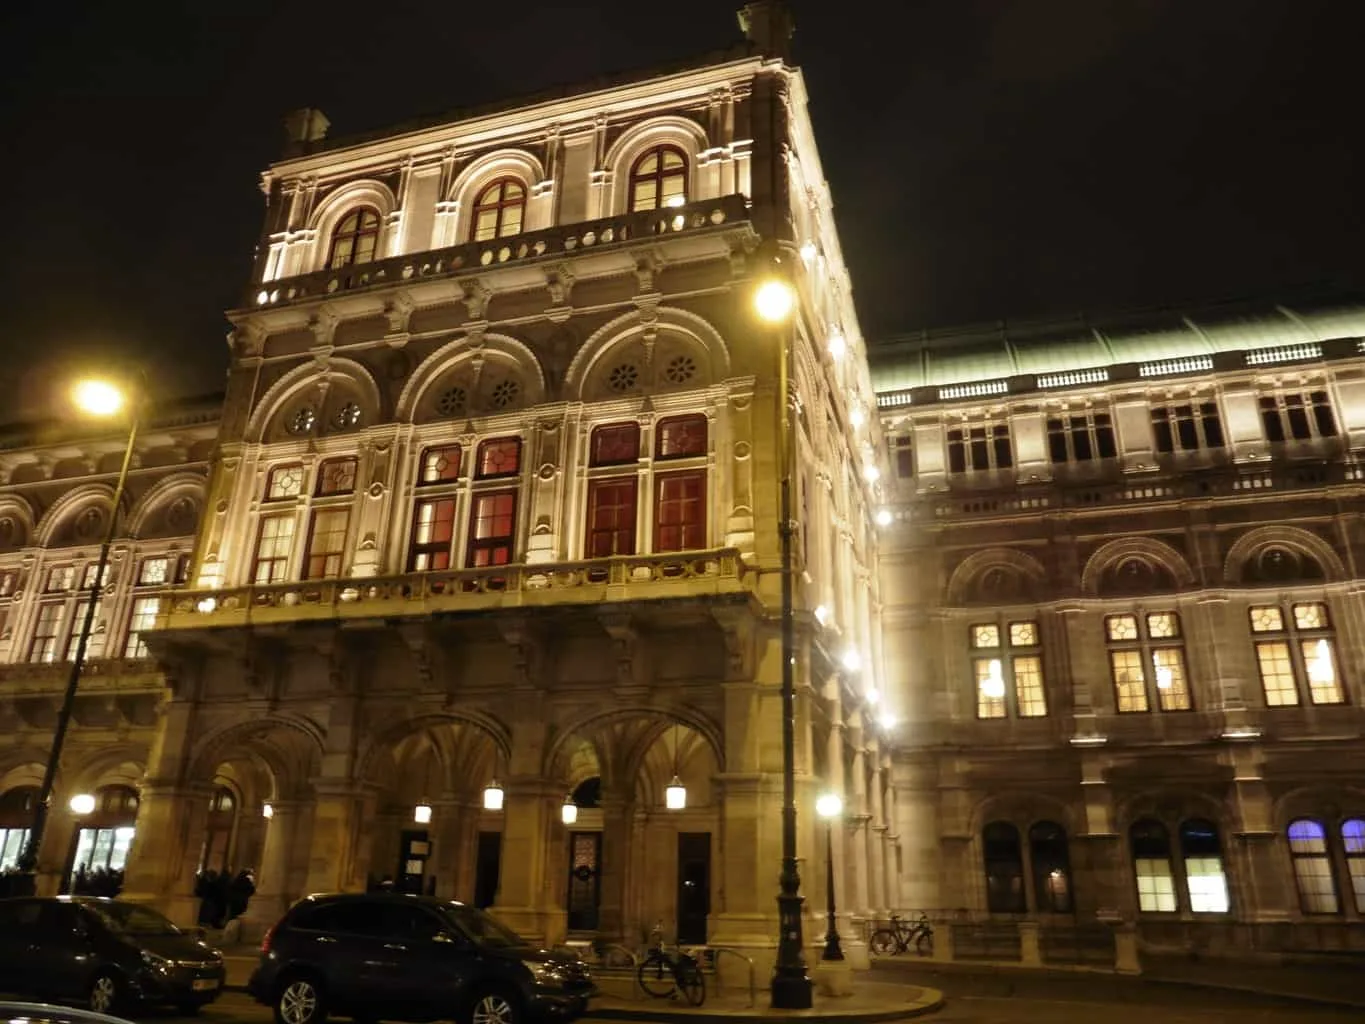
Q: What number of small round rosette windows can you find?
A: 6